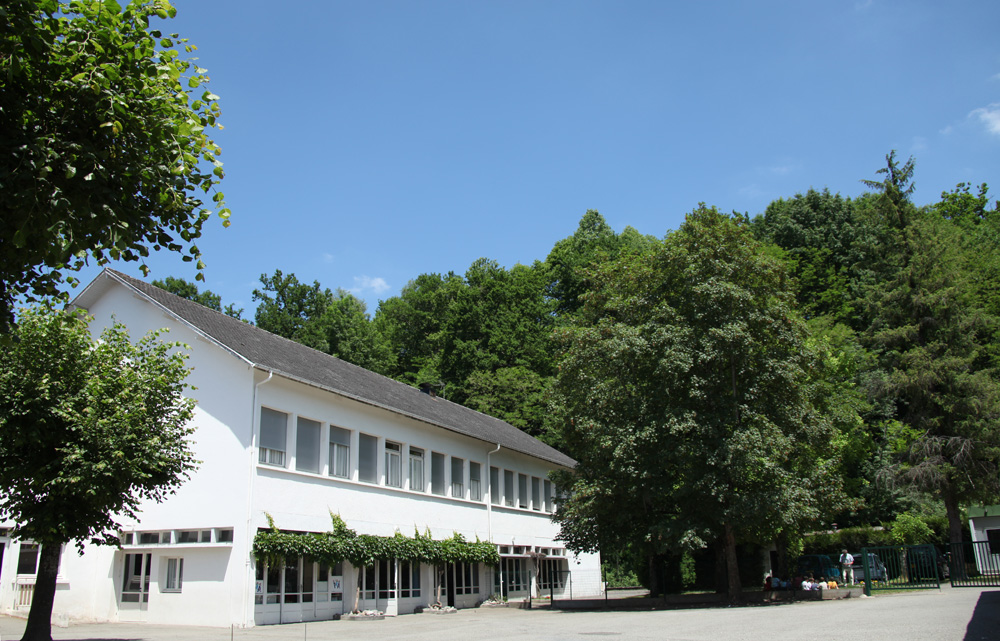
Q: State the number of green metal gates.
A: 2